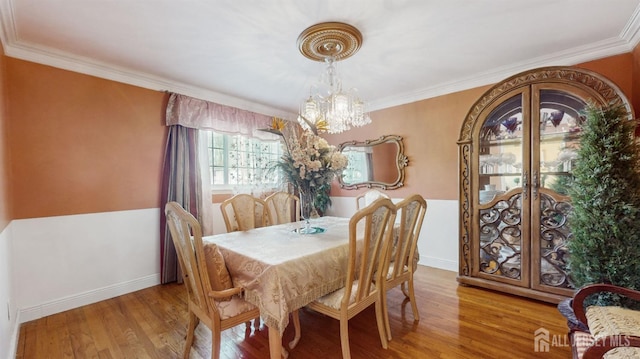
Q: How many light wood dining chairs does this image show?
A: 6